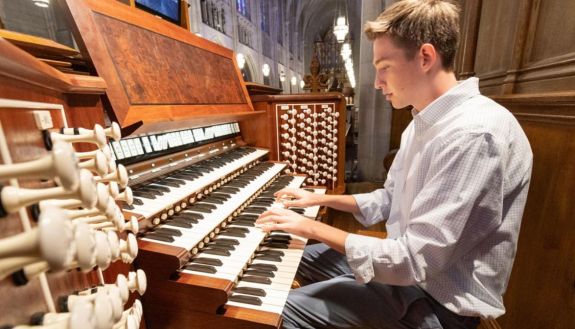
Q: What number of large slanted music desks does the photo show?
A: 1